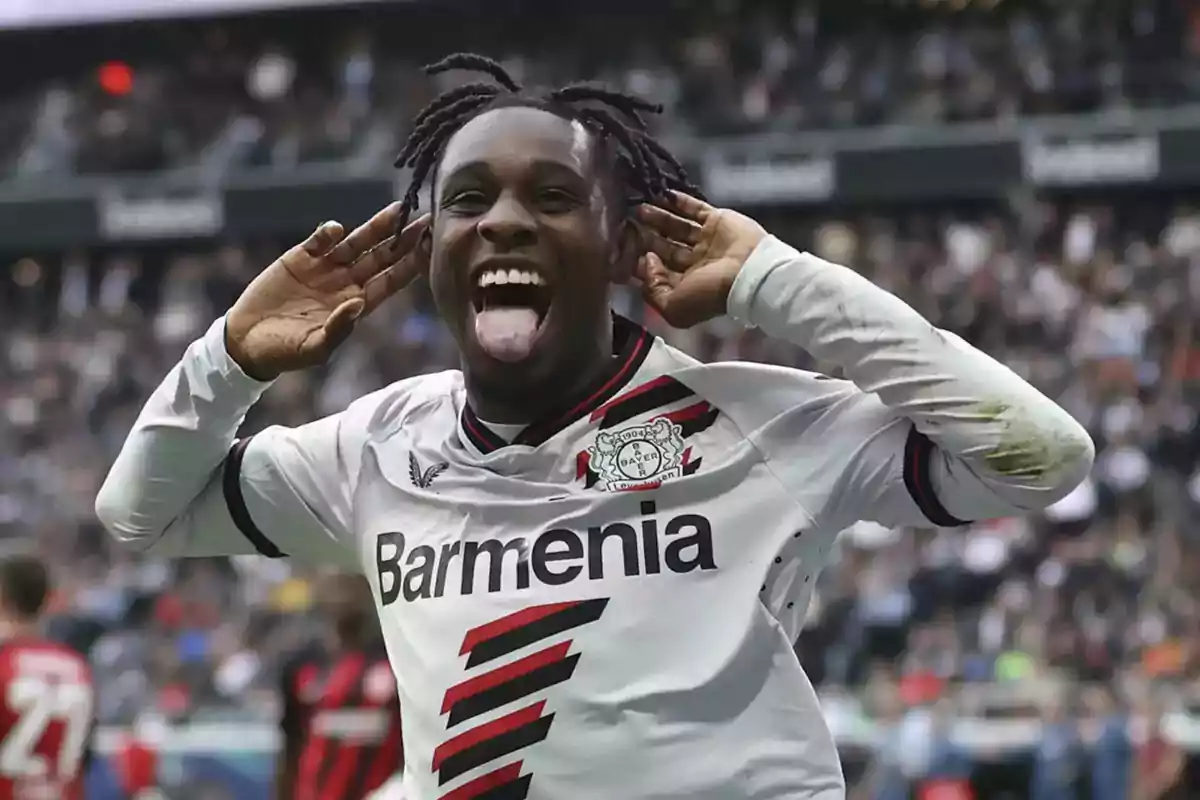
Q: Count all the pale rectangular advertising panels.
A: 3